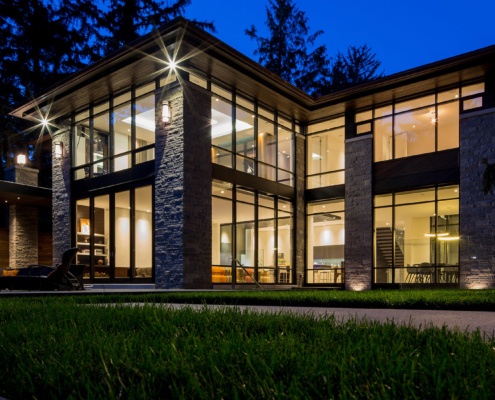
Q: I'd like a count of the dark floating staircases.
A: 1